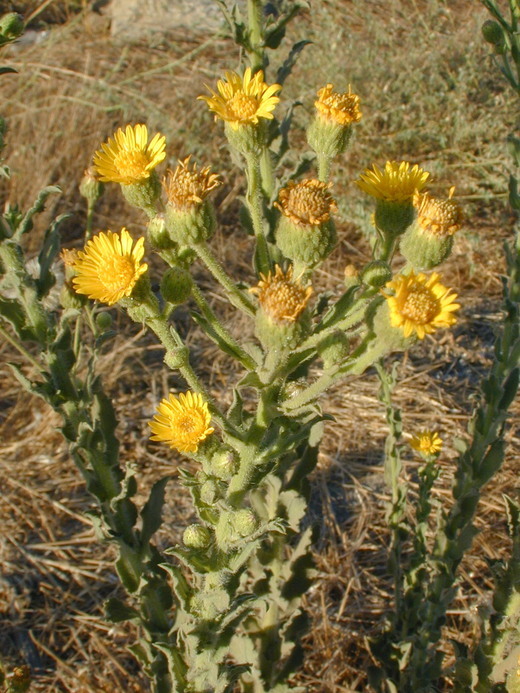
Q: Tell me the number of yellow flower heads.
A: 12